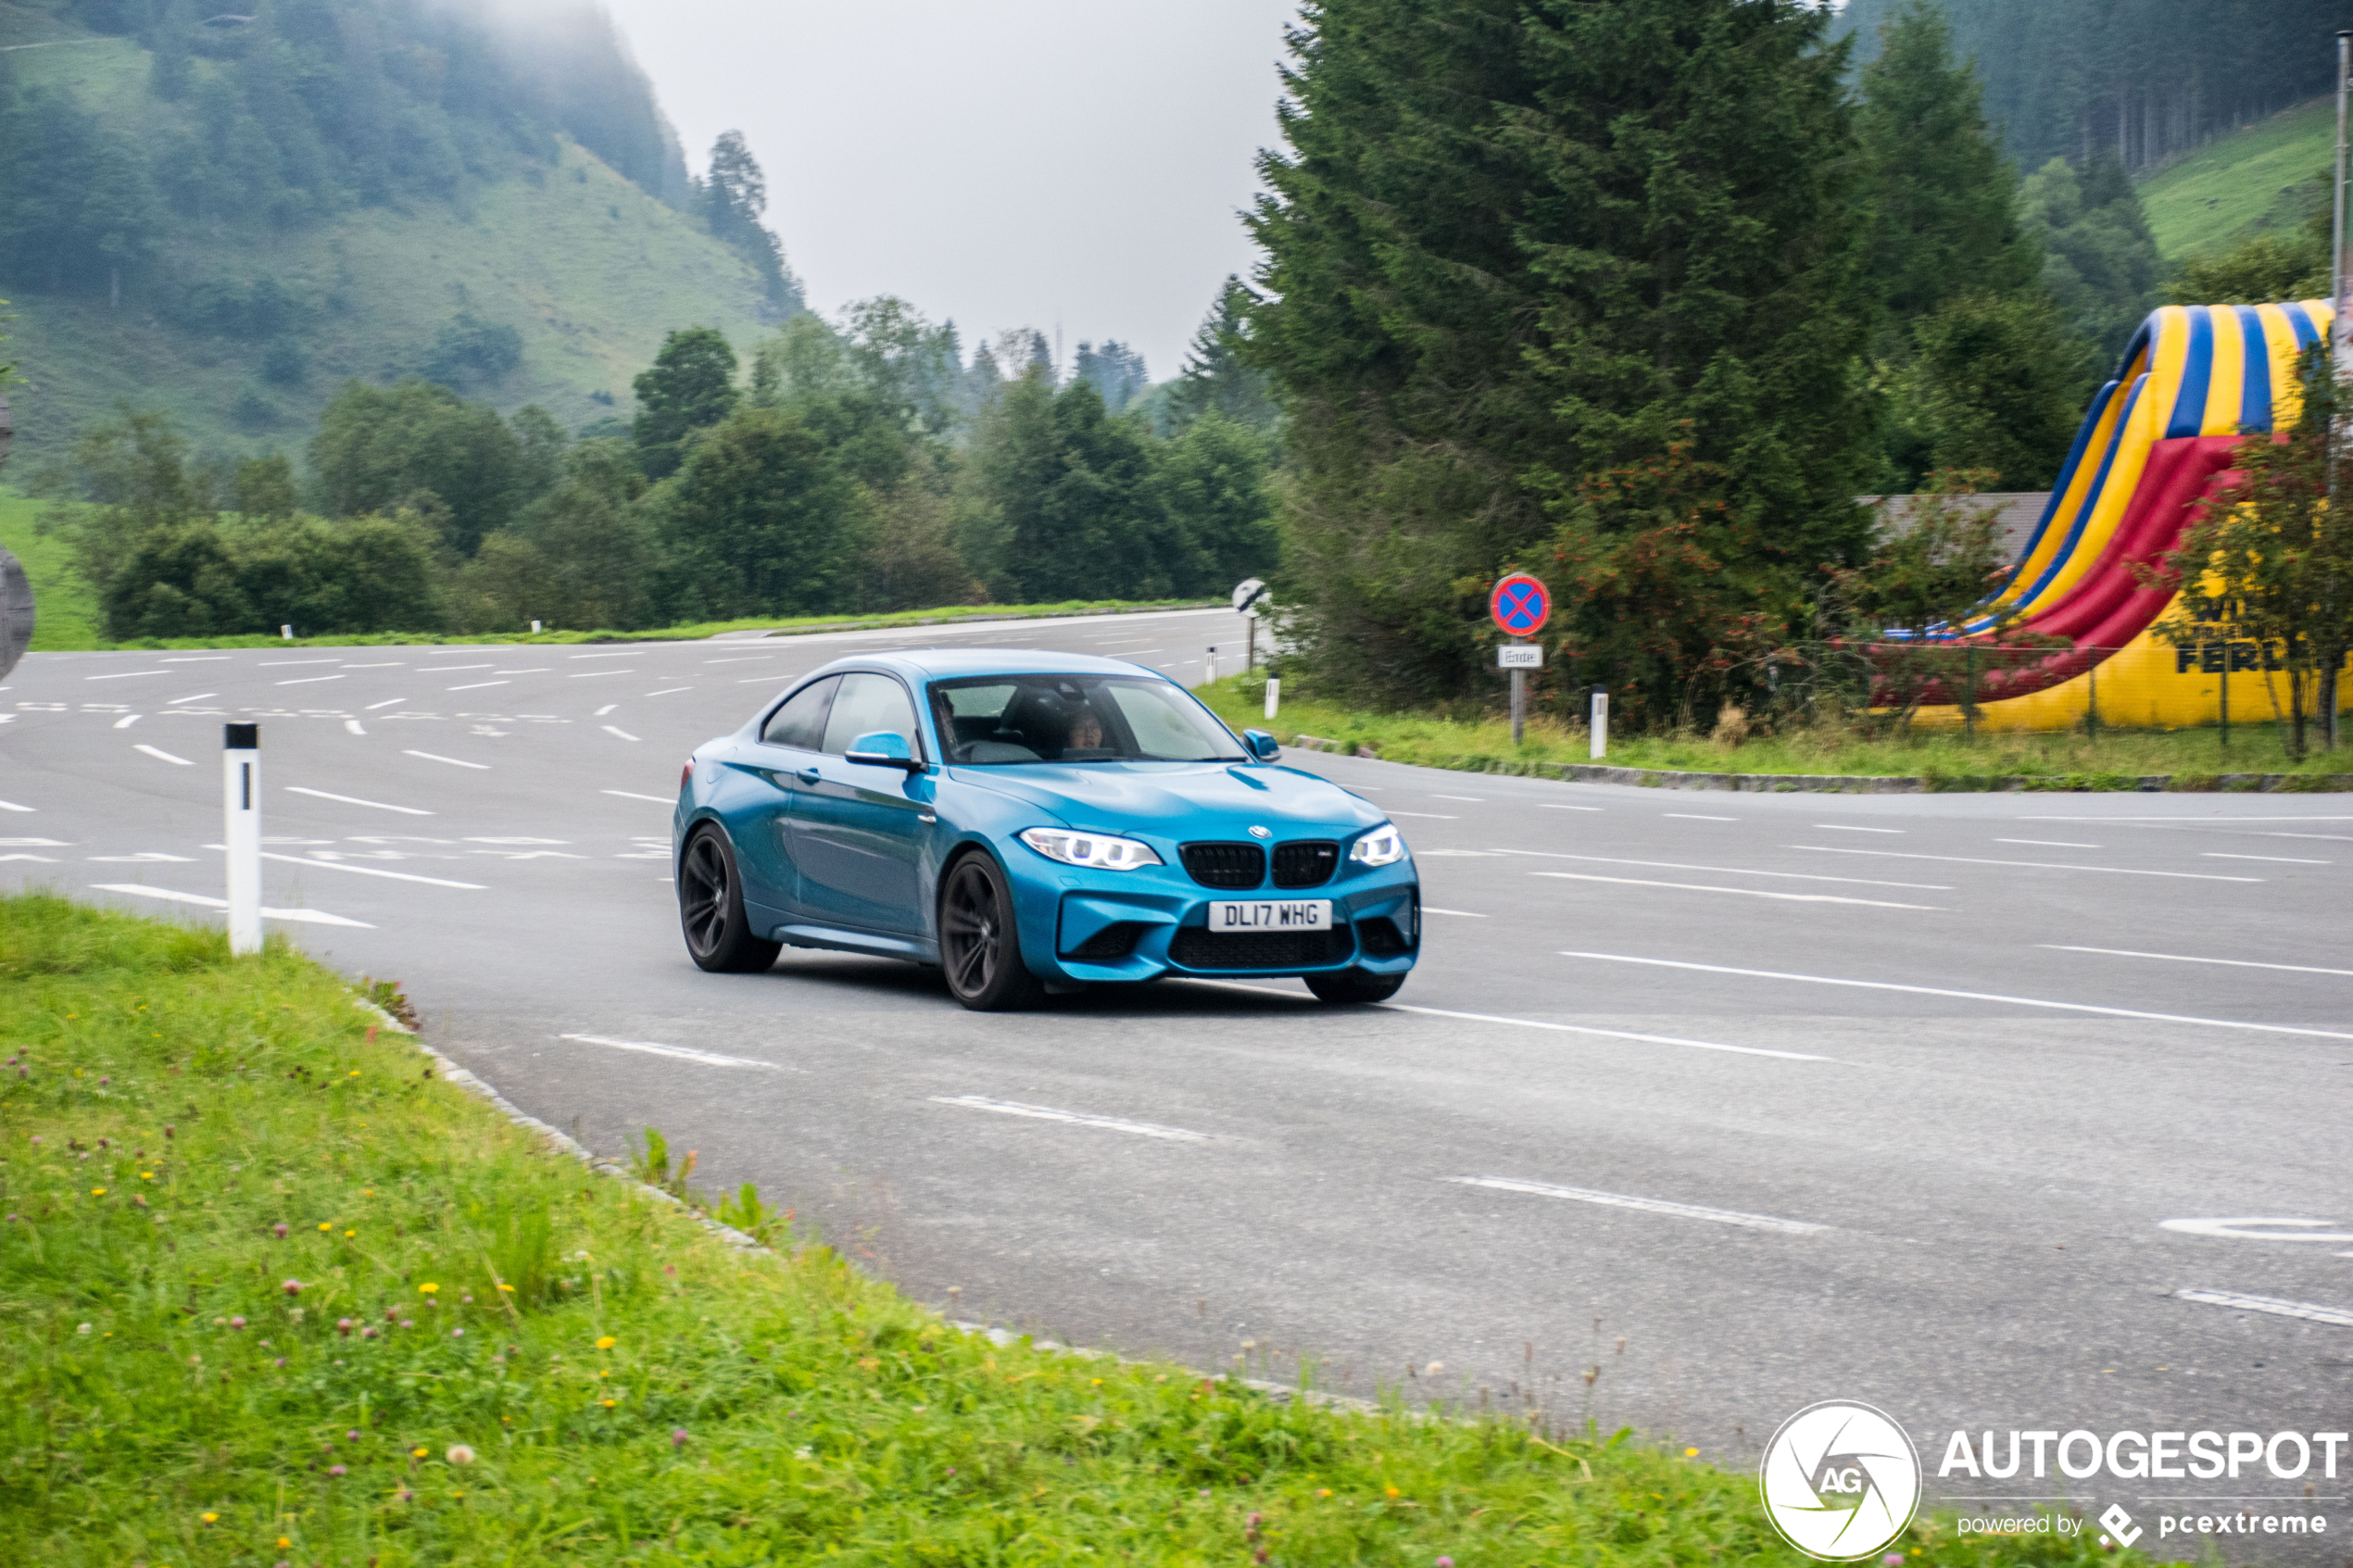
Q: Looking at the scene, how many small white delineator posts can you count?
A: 6